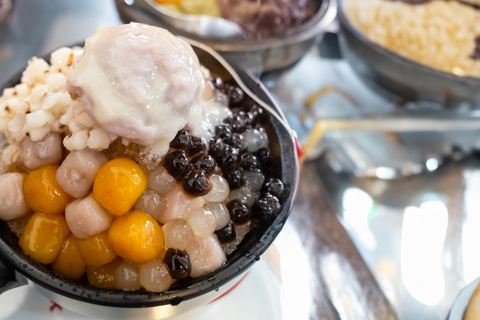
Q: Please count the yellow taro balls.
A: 7